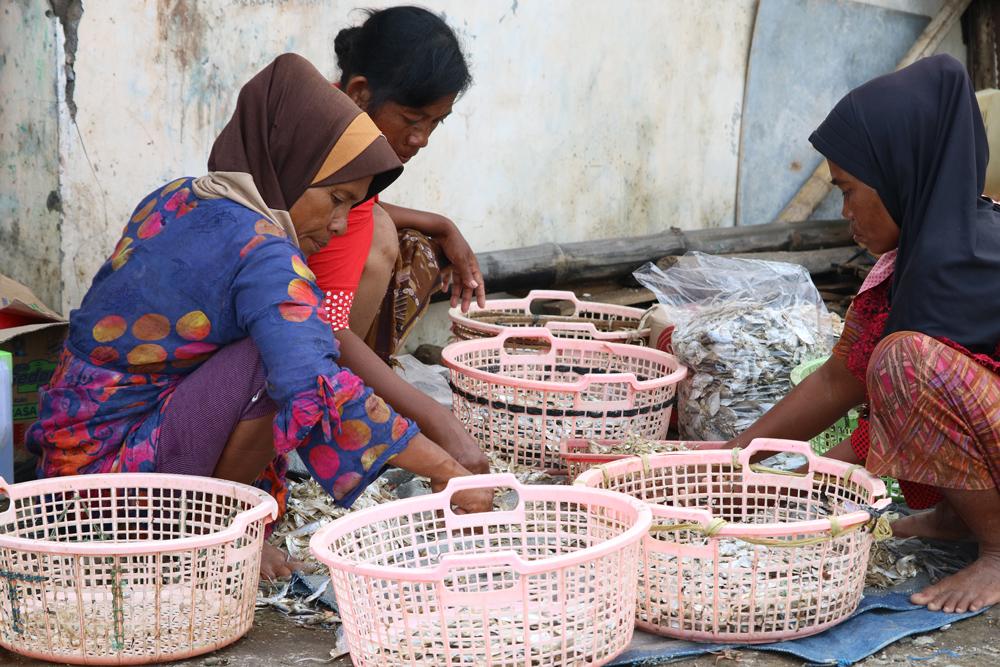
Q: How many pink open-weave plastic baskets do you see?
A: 5